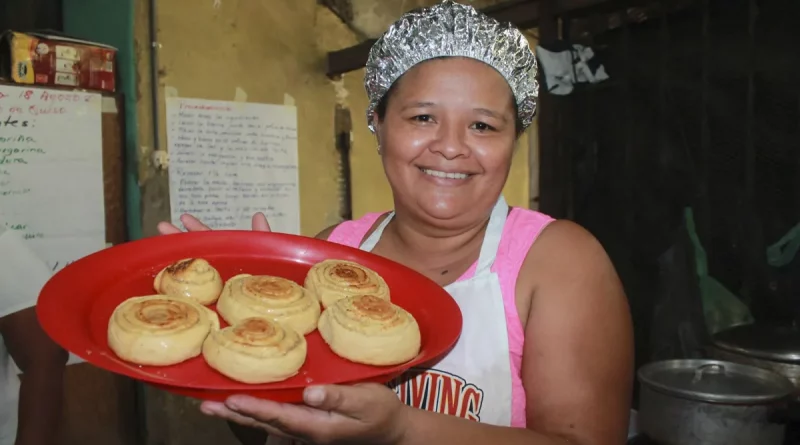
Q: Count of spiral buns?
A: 6